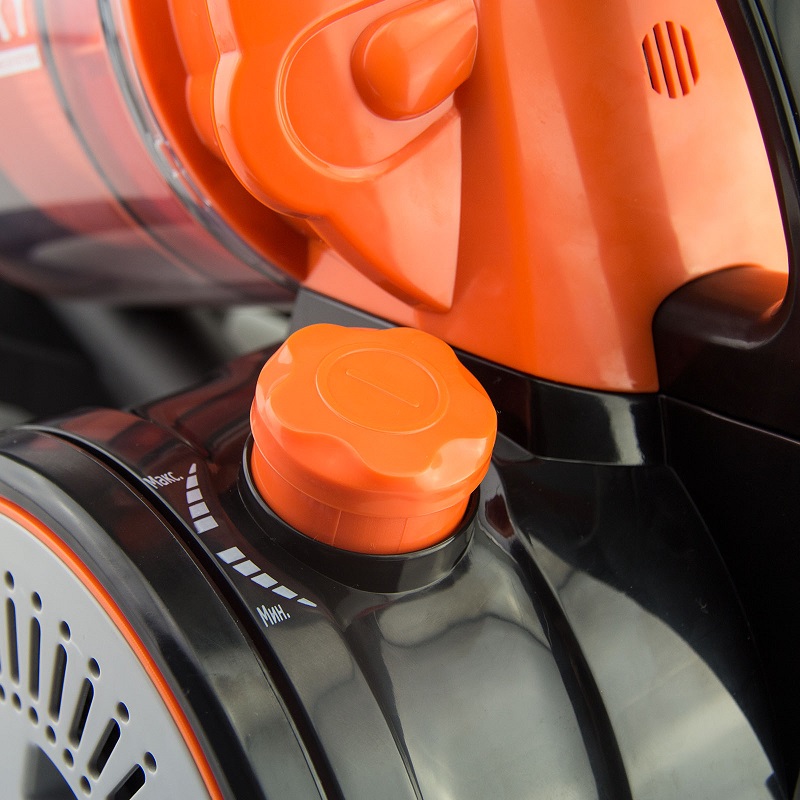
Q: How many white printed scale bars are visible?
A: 10